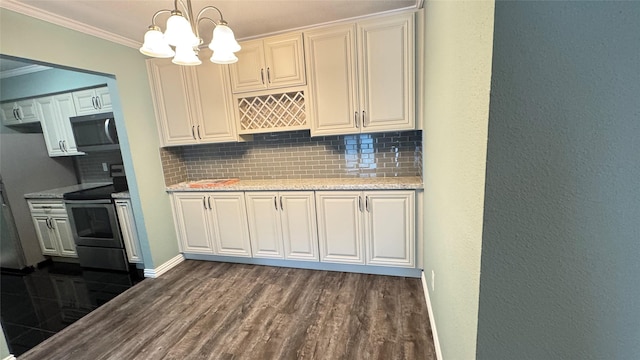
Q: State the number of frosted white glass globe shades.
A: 5